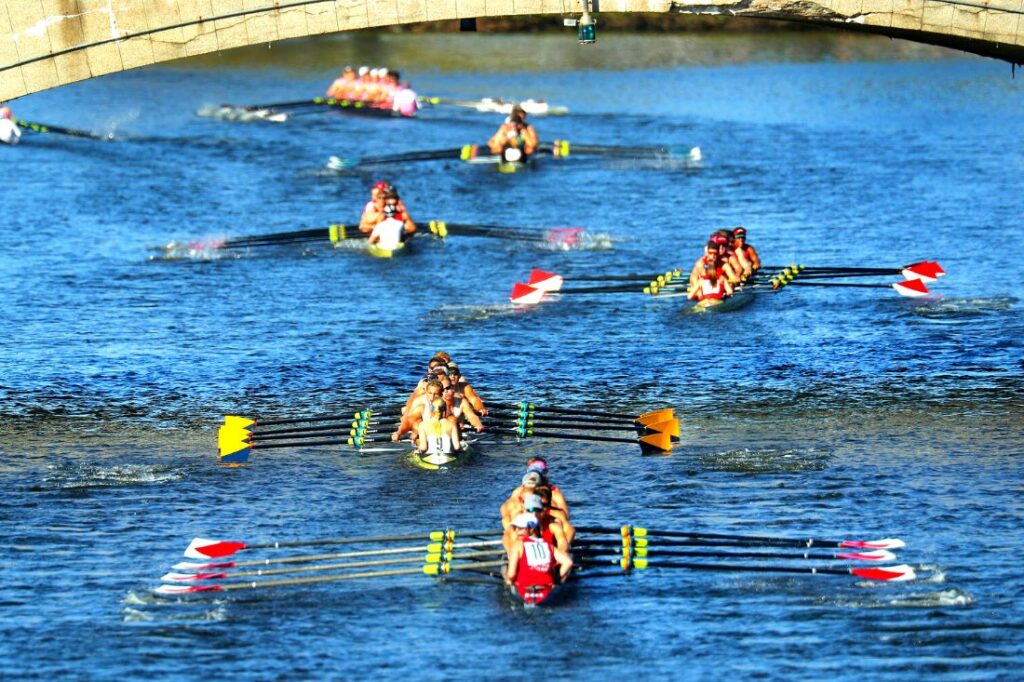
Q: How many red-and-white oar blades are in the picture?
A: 12